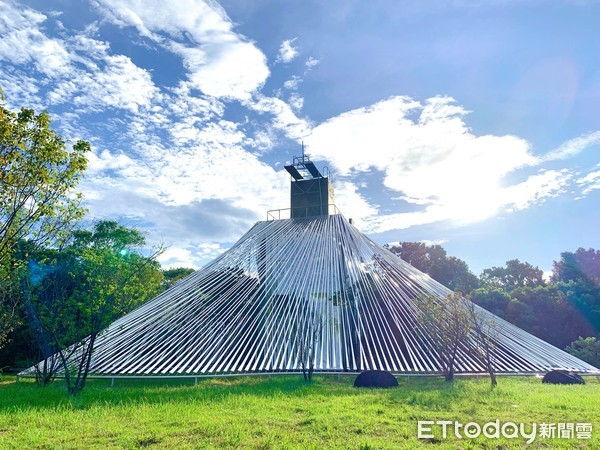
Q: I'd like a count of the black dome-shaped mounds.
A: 2